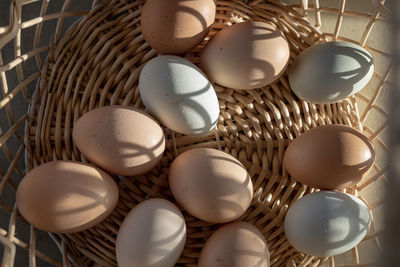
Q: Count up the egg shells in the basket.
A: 11